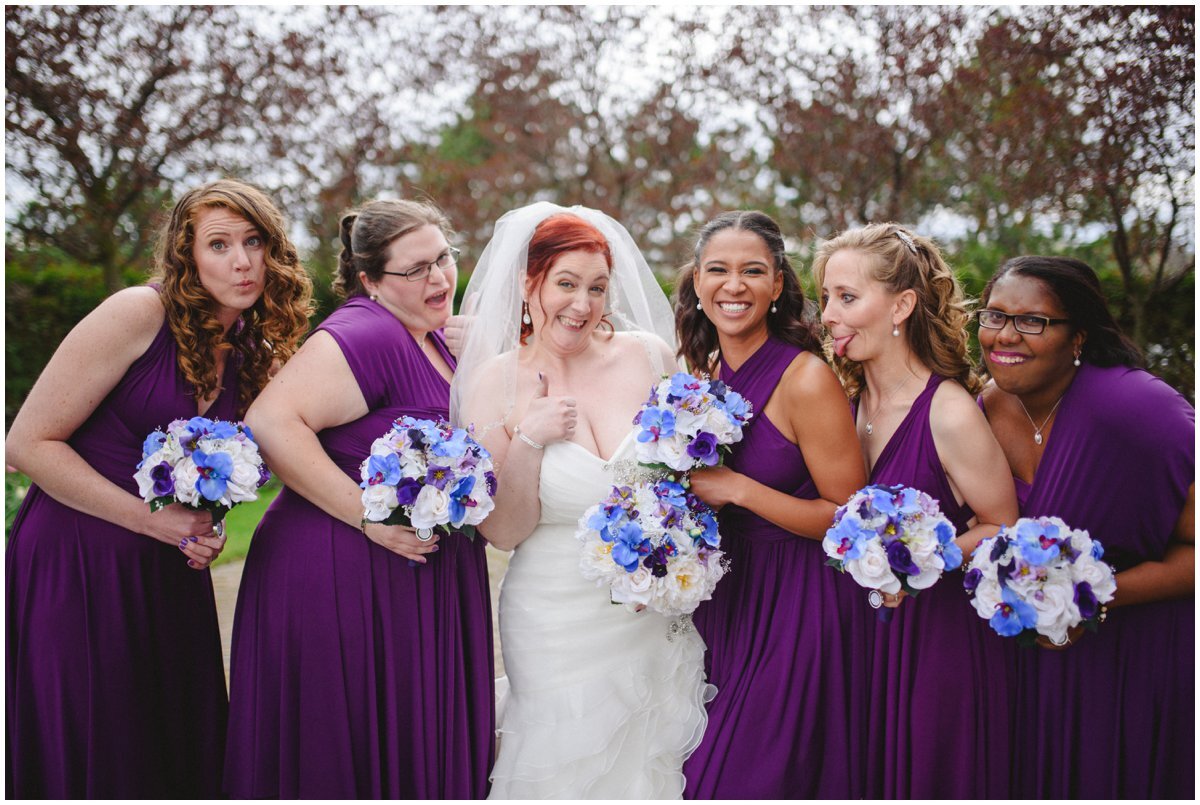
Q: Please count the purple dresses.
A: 5